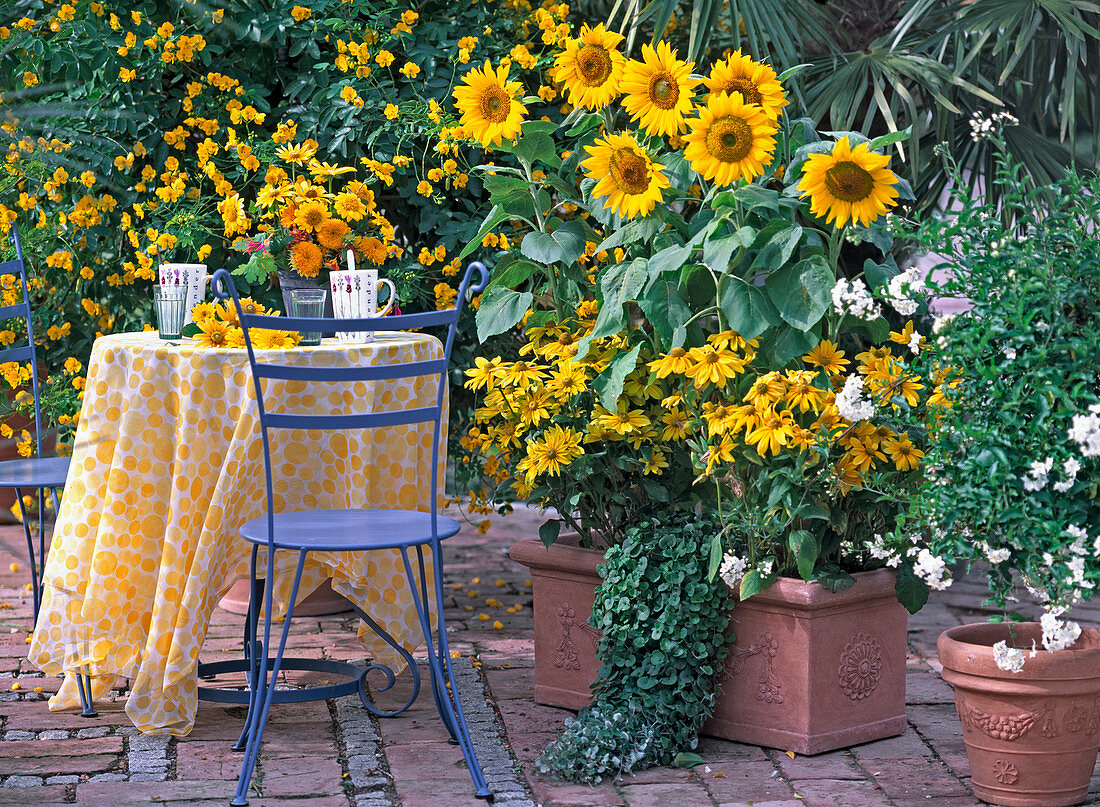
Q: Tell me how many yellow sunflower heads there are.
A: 7